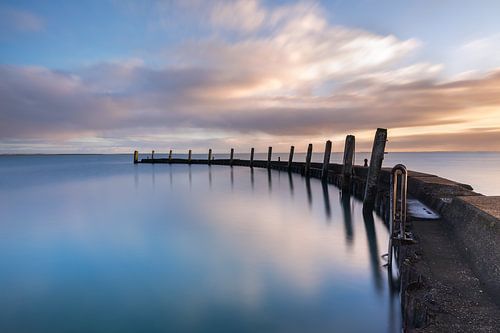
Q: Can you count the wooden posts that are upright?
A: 13